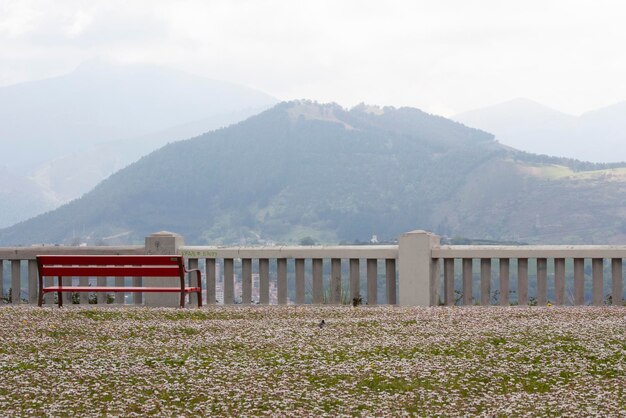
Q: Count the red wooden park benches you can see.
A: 1